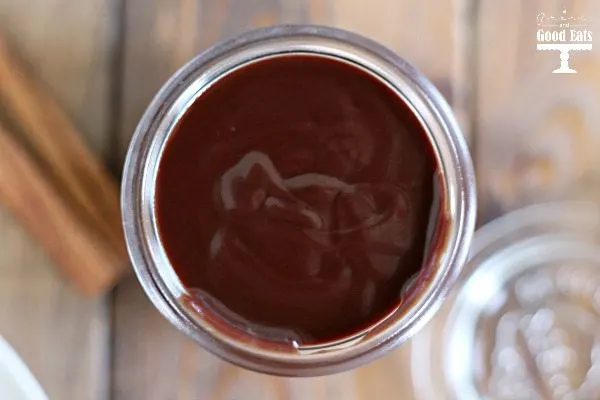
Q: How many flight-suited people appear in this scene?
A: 0